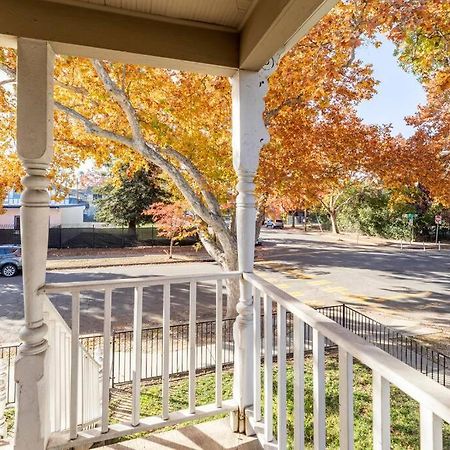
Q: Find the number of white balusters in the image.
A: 14